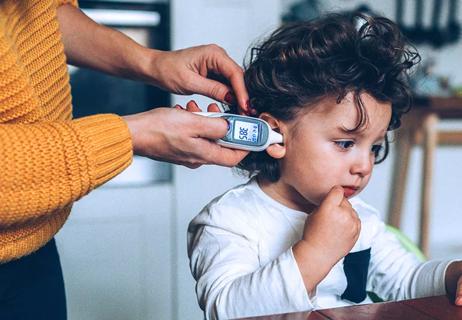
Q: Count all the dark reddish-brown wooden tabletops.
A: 1